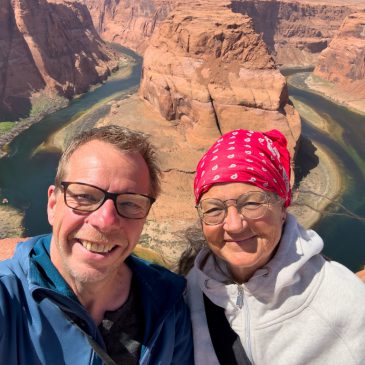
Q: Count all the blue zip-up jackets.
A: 1